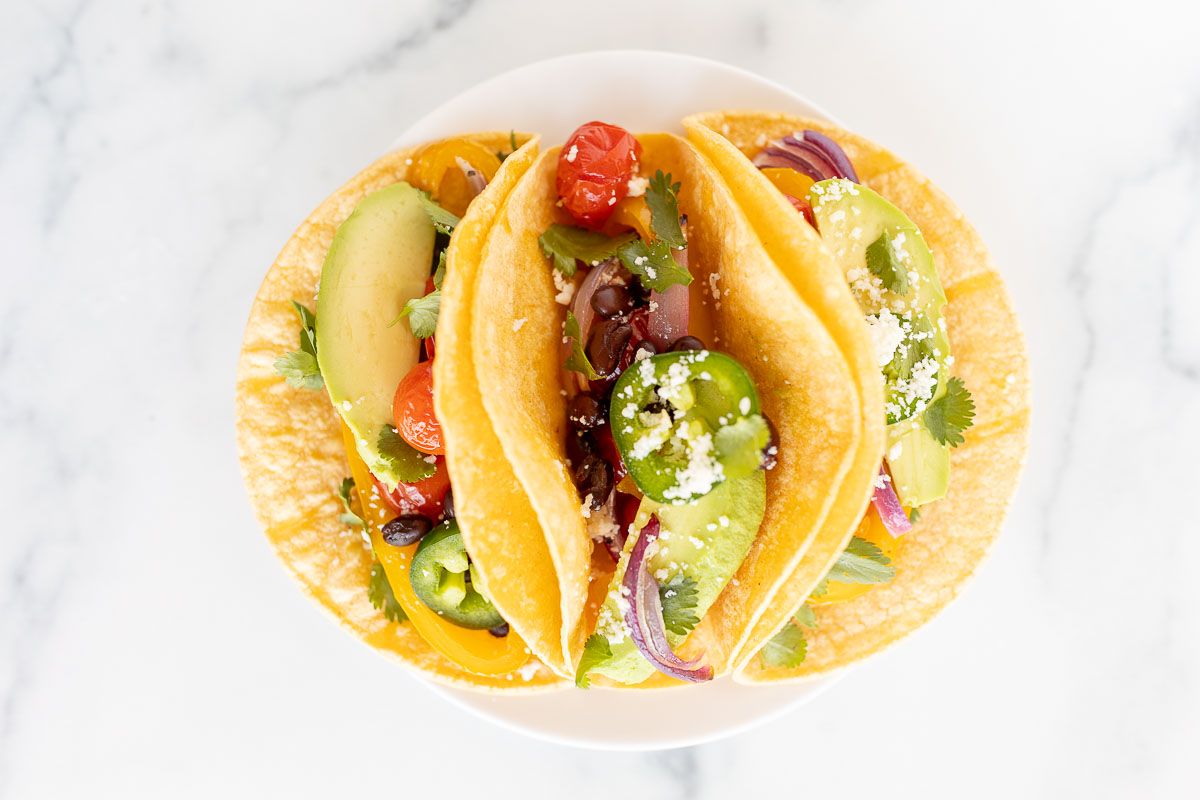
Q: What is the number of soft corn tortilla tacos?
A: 3